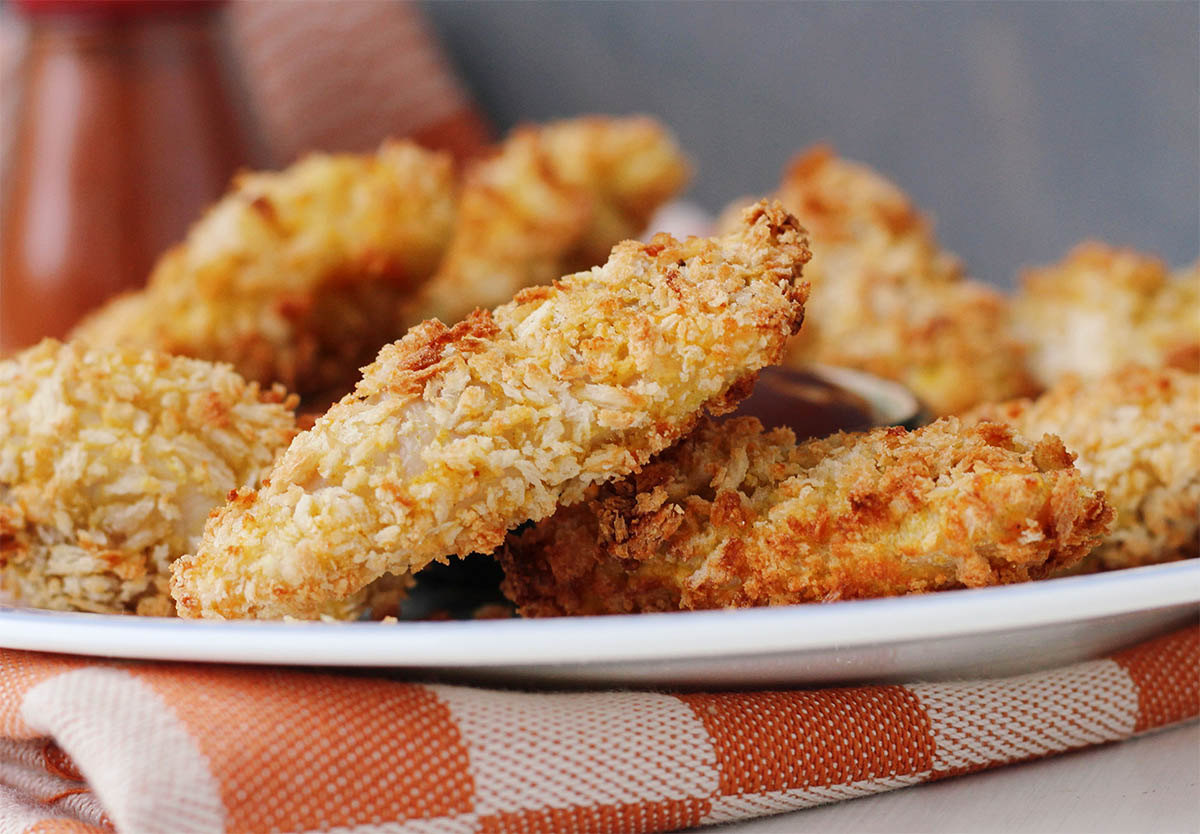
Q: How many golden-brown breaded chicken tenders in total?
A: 8